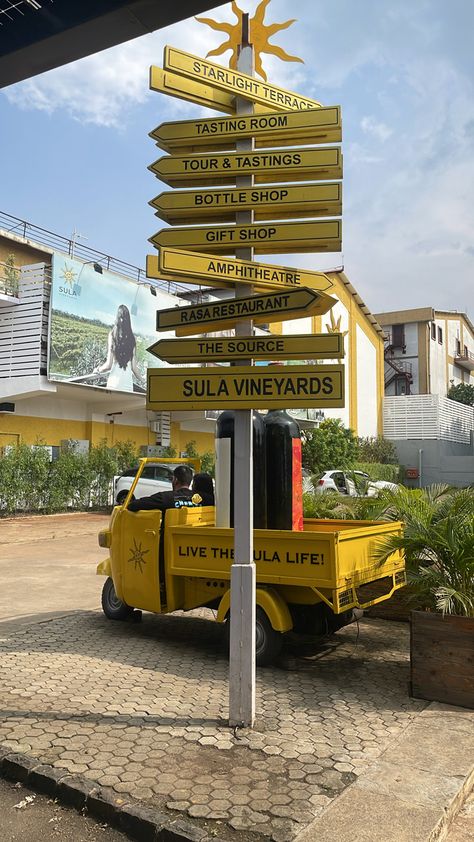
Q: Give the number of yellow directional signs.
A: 9